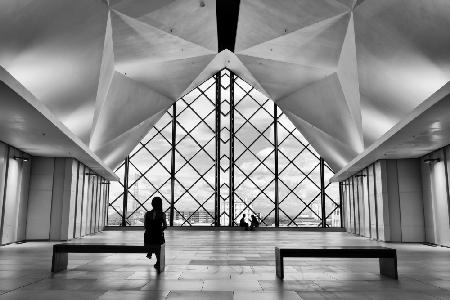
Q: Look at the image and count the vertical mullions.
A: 6